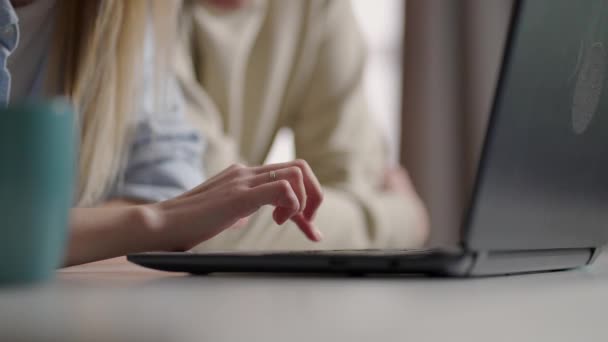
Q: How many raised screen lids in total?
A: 1